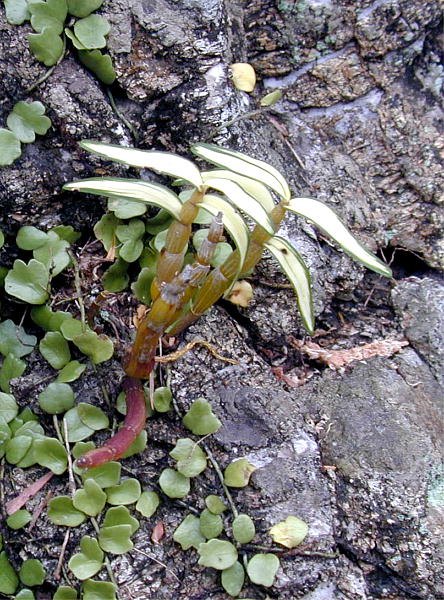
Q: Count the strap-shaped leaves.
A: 8